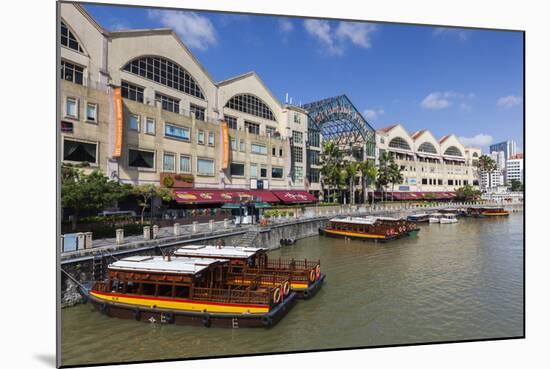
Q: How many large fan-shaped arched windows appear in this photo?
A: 6